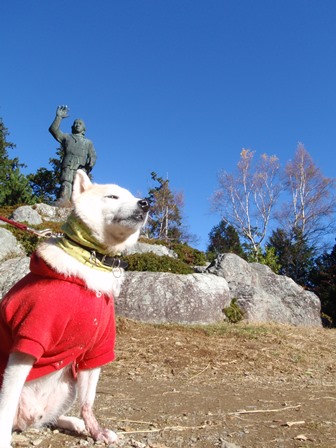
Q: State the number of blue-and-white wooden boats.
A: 0